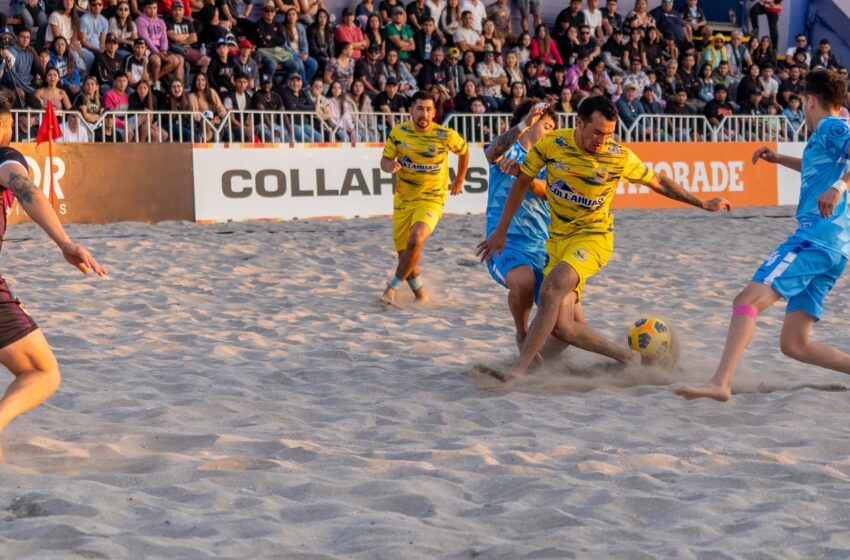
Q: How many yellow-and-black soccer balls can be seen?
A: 1